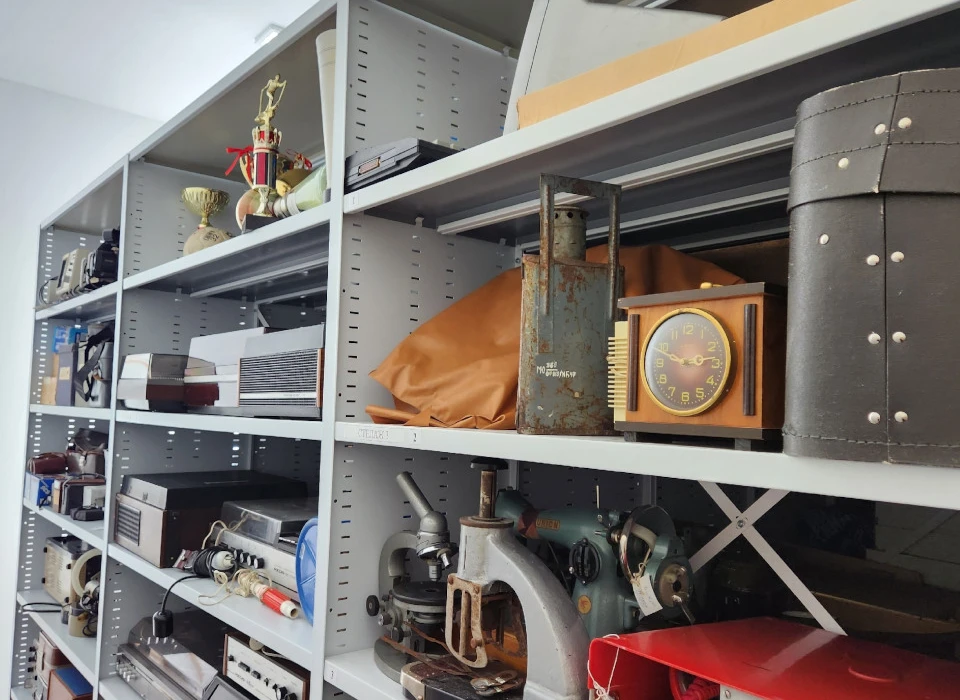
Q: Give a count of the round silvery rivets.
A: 10